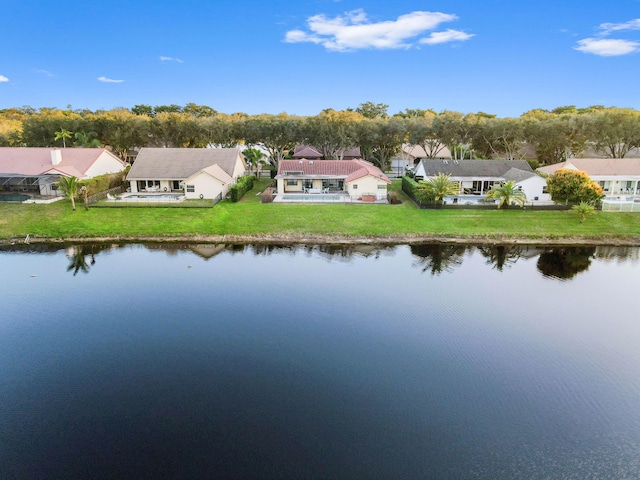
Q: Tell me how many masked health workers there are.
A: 0